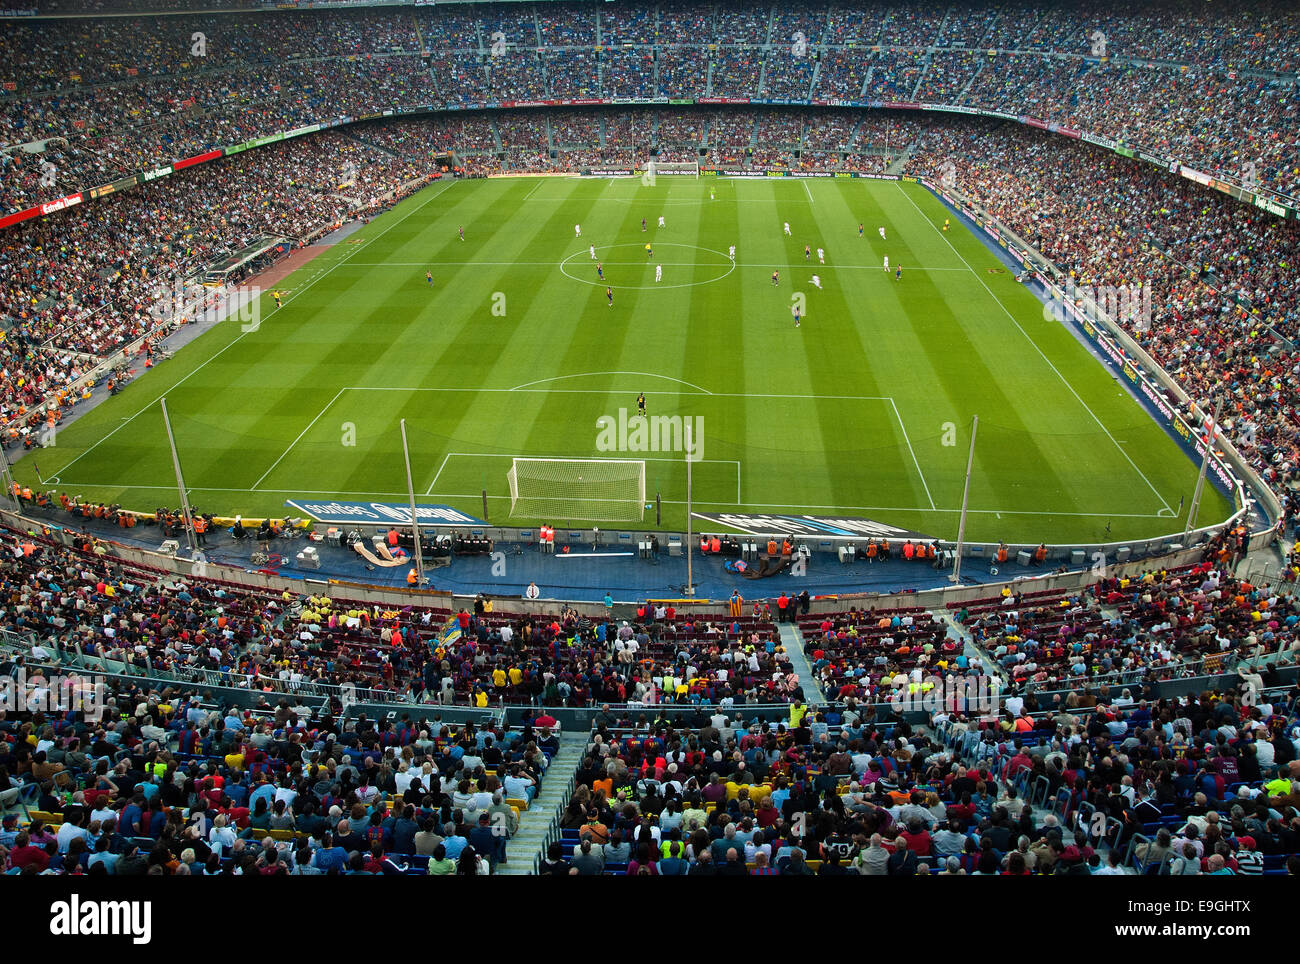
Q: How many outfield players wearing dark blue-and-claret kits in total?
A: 10